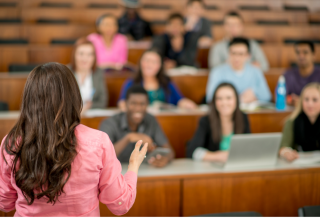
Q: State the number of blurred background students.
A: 12